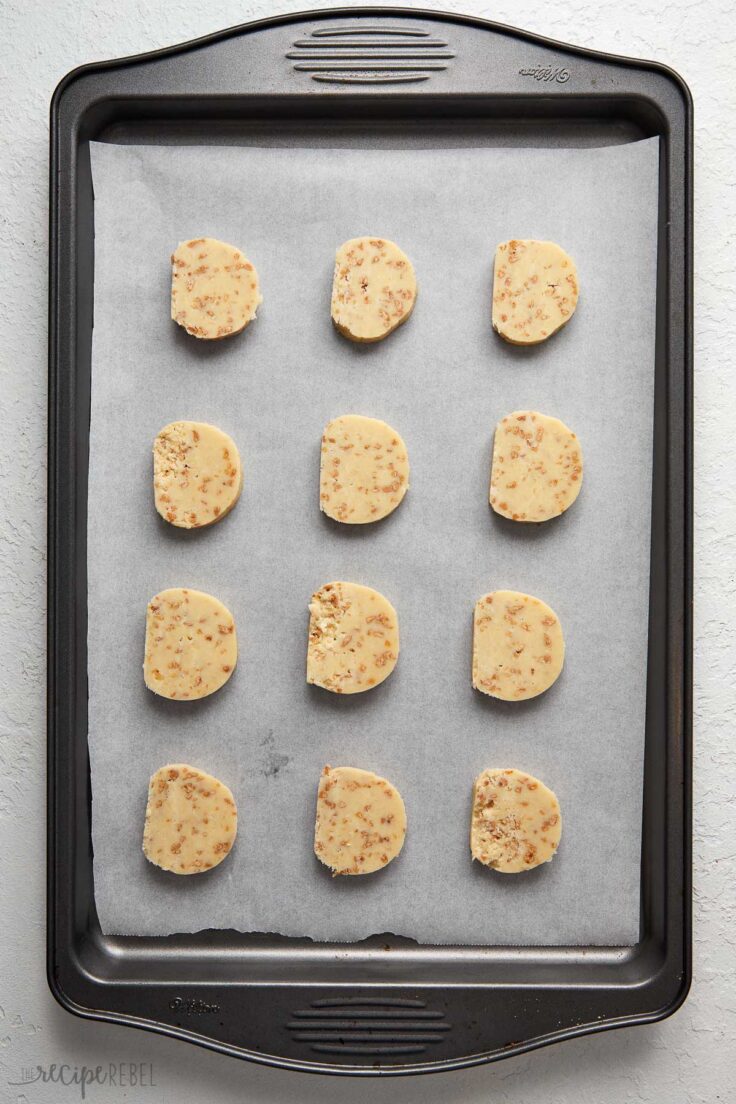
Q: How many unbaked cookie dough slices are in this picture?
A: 12